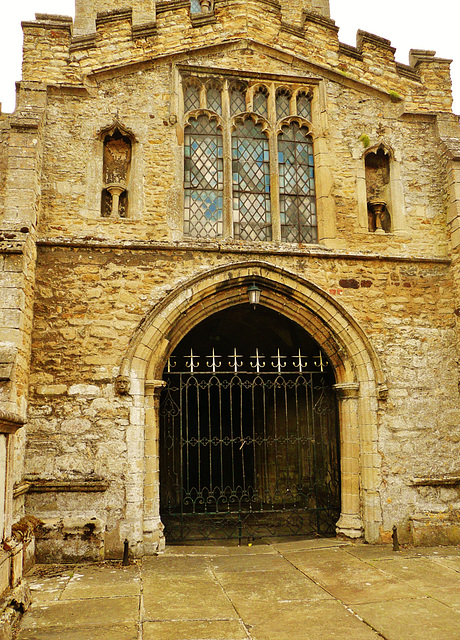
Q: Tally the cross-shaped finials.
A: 8